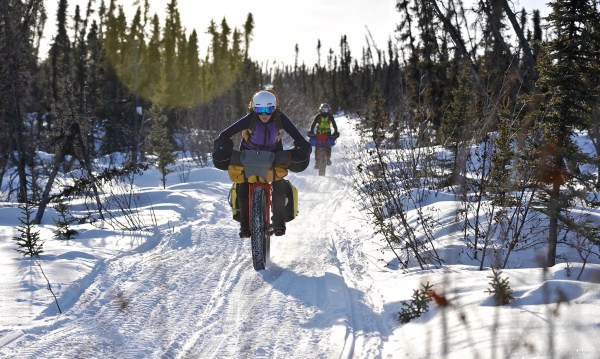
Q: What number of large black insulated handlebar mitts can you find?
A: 2